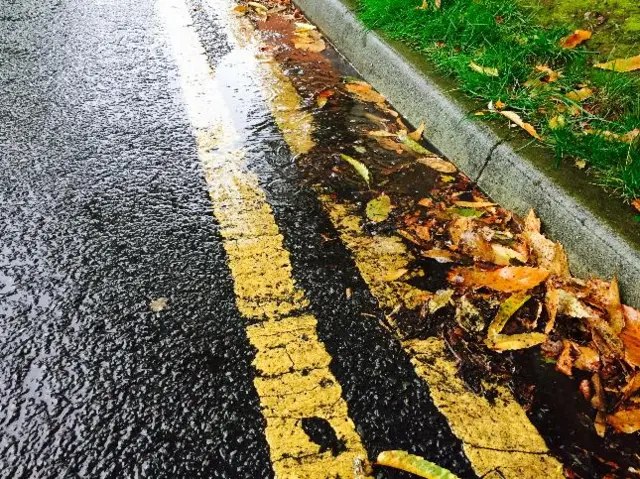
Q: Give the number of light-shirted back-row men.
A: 0